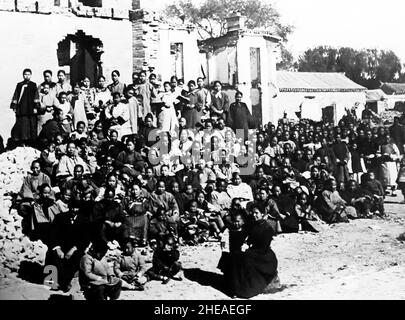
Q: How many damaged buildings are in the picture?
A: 2